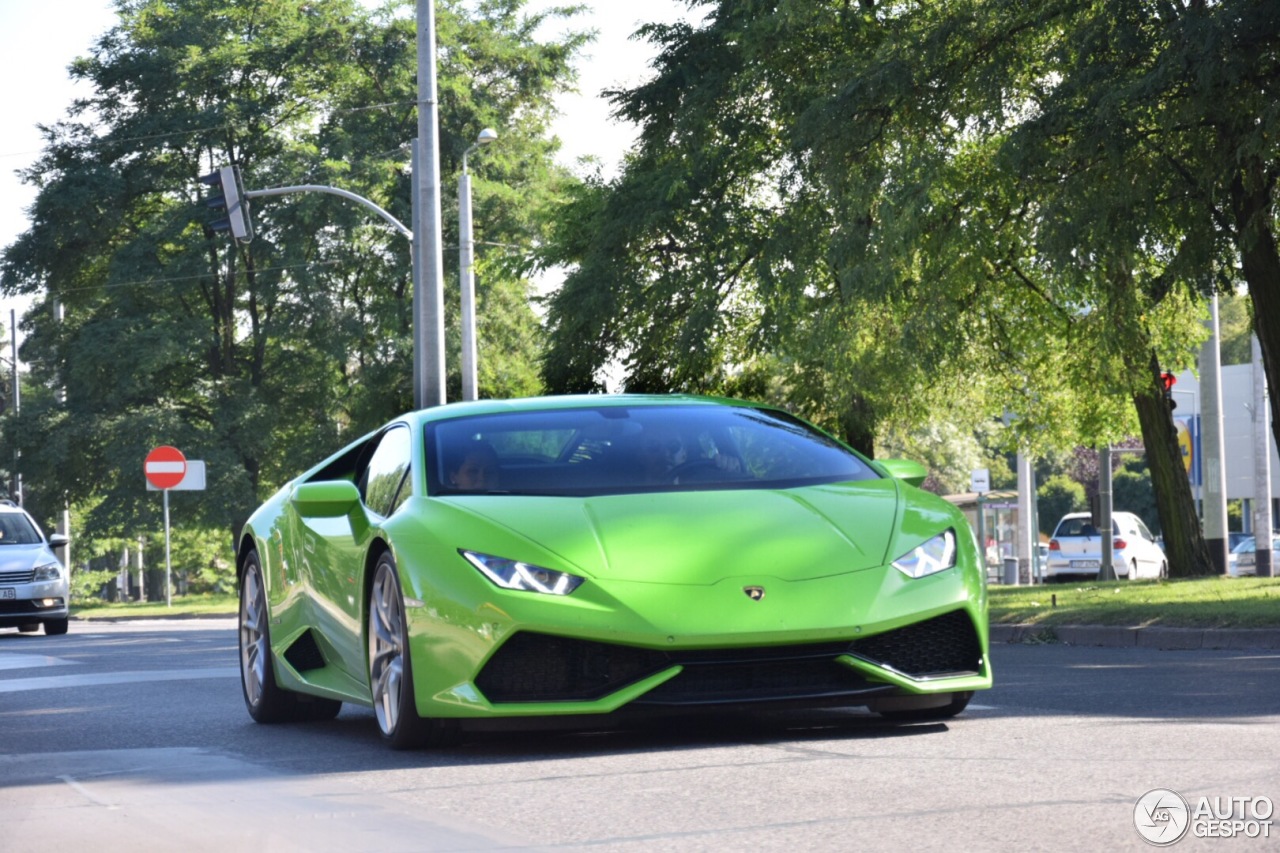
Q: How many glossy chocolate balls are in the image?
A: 0